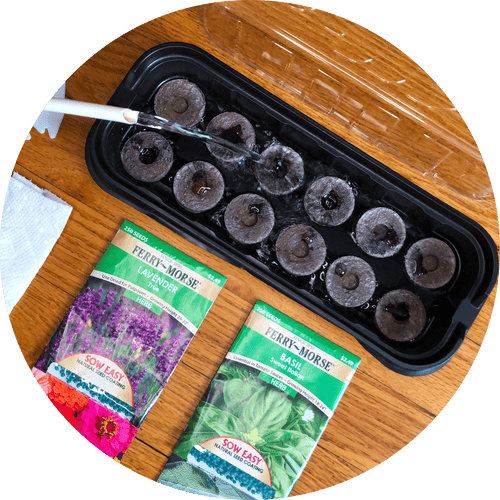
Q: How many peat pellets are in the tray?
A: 12